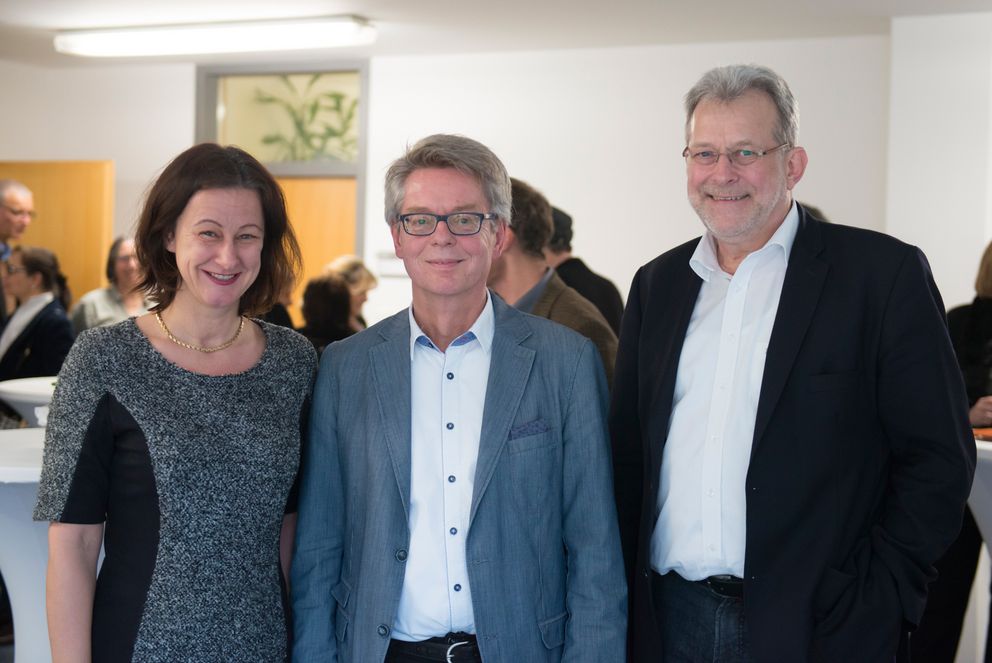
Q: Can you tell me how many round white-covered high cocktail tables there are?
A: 3